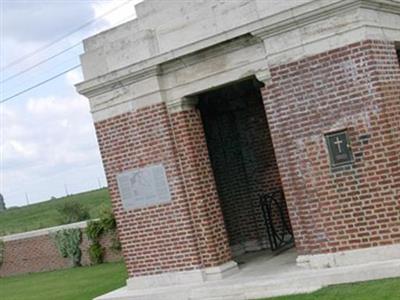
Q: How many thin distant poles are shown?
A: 3